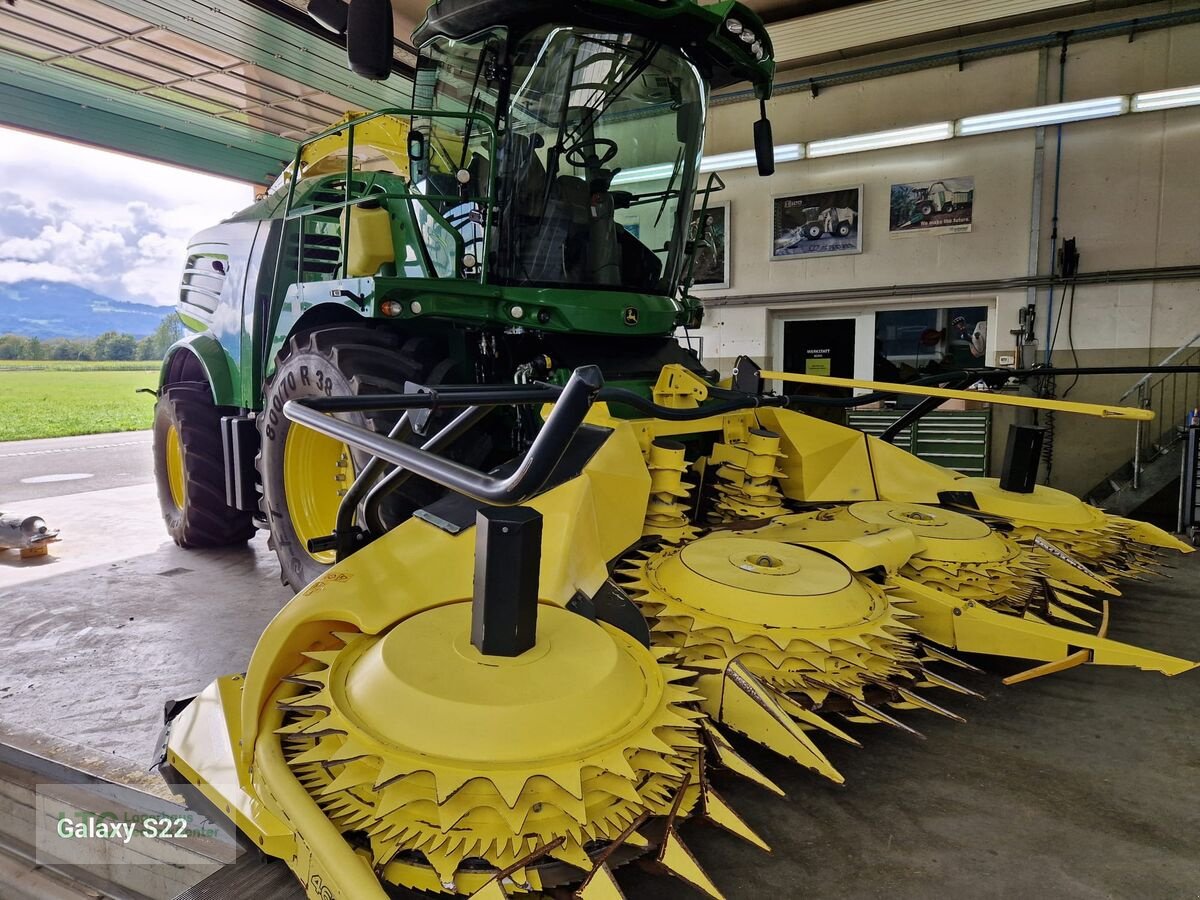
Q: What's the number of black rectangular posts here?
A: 2